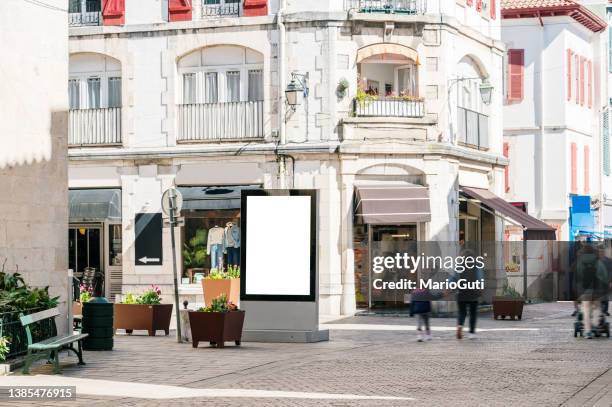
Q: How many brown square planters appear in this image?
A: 3